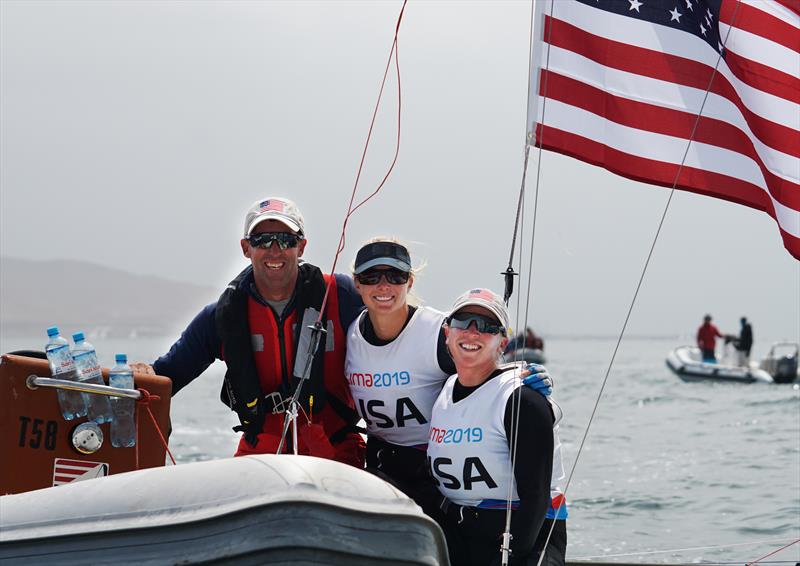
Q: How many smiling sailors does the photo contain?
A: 3